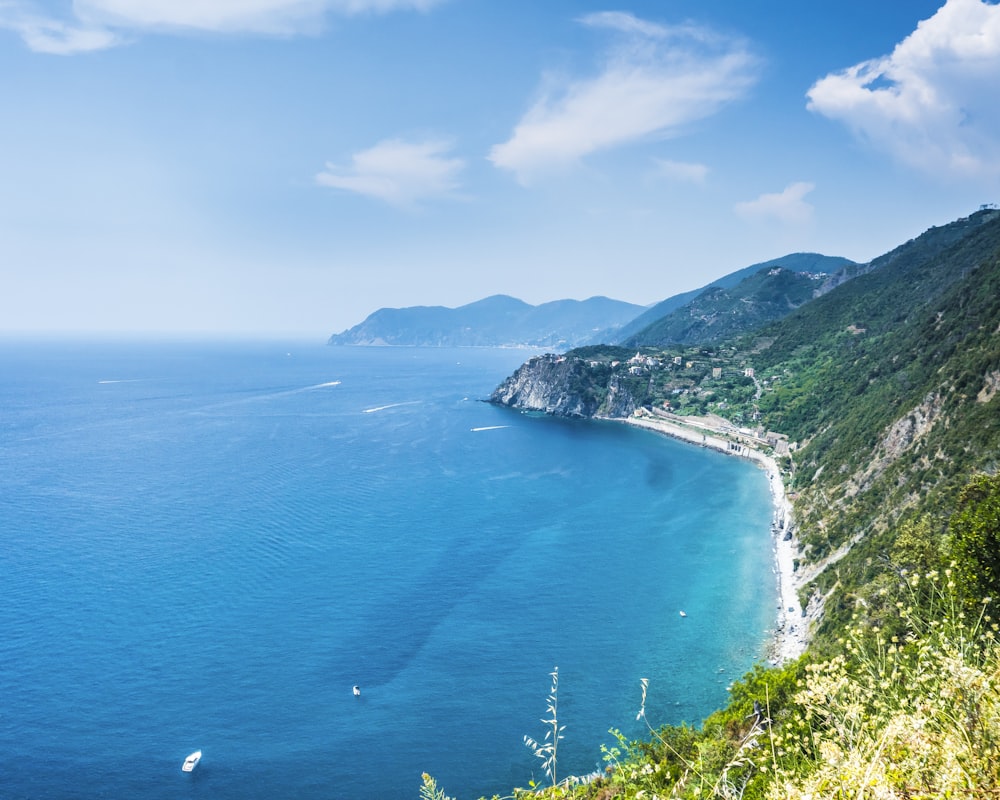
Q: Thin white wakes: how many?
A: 4